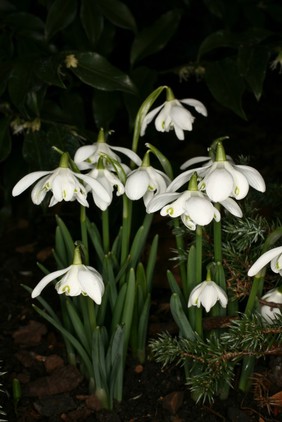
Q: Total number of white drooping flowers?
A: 11